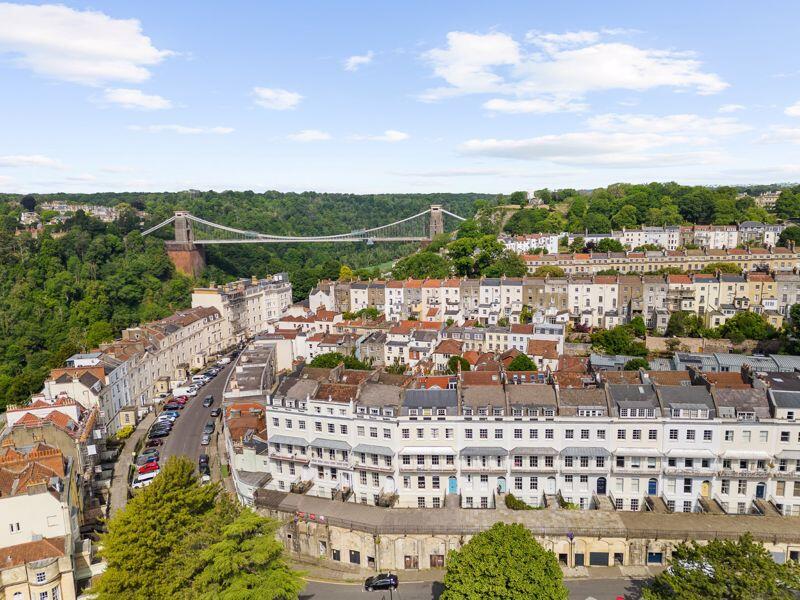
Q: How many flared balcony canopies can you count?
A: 11